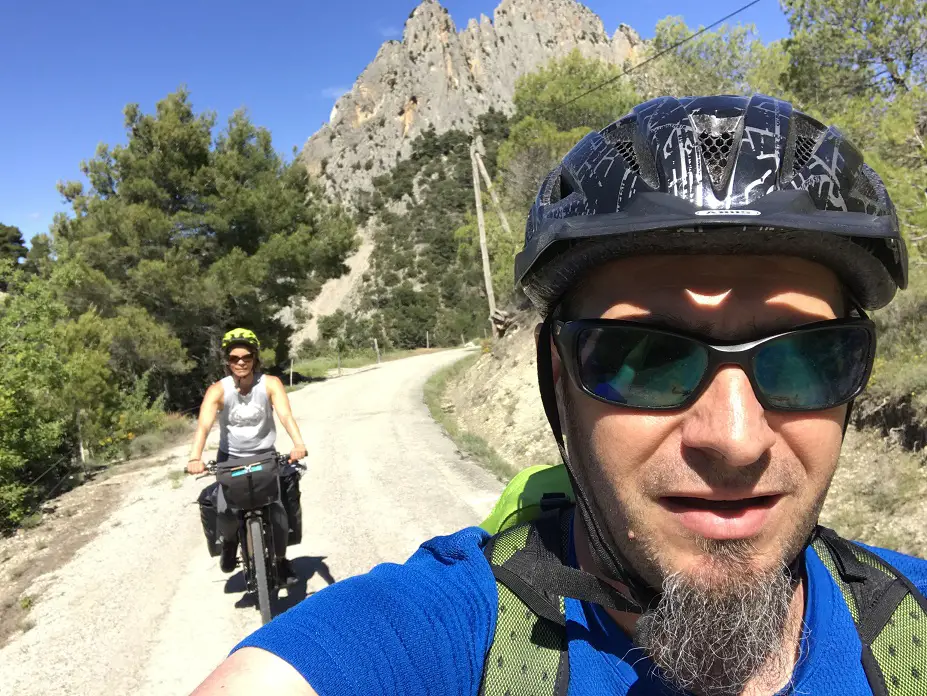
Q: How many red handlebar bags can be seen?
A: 0